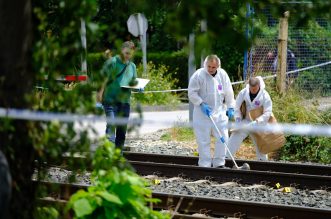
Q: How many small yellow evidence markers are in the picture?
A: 3